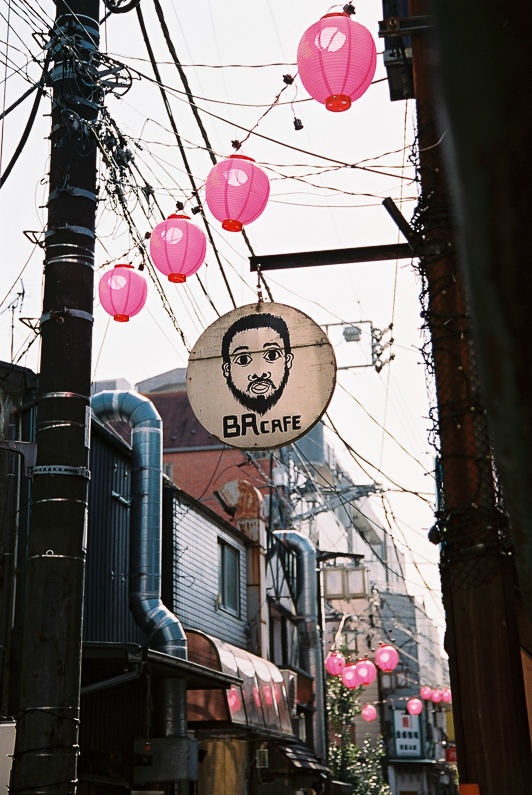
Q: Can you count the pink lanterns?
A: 13